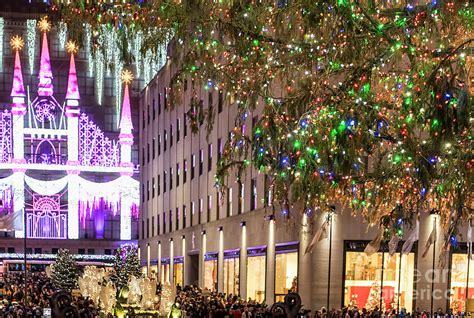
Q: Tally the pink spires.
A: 4